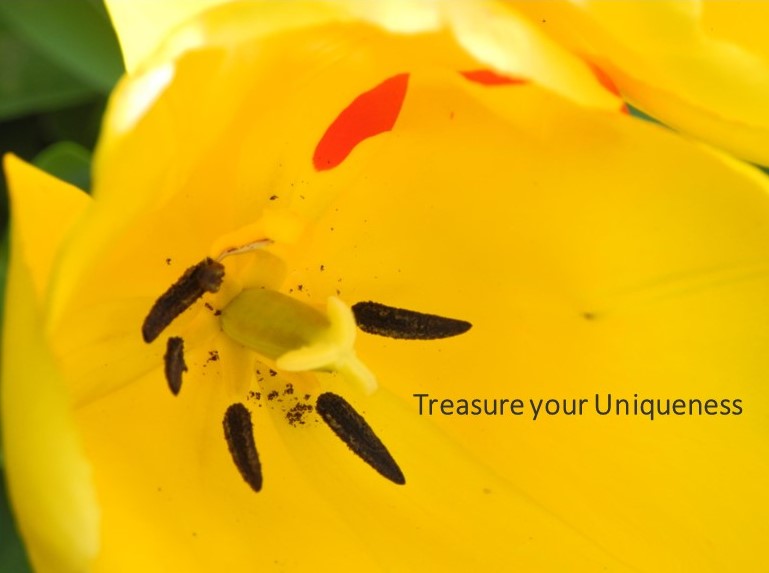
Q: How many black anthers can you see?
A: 5